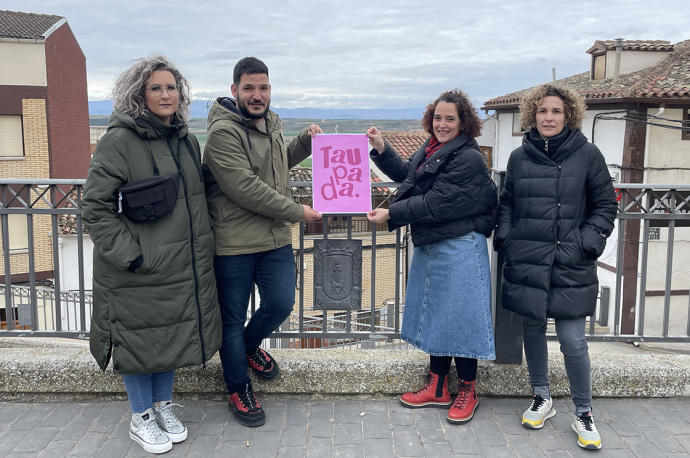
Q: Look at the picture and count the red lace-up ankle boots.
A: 2